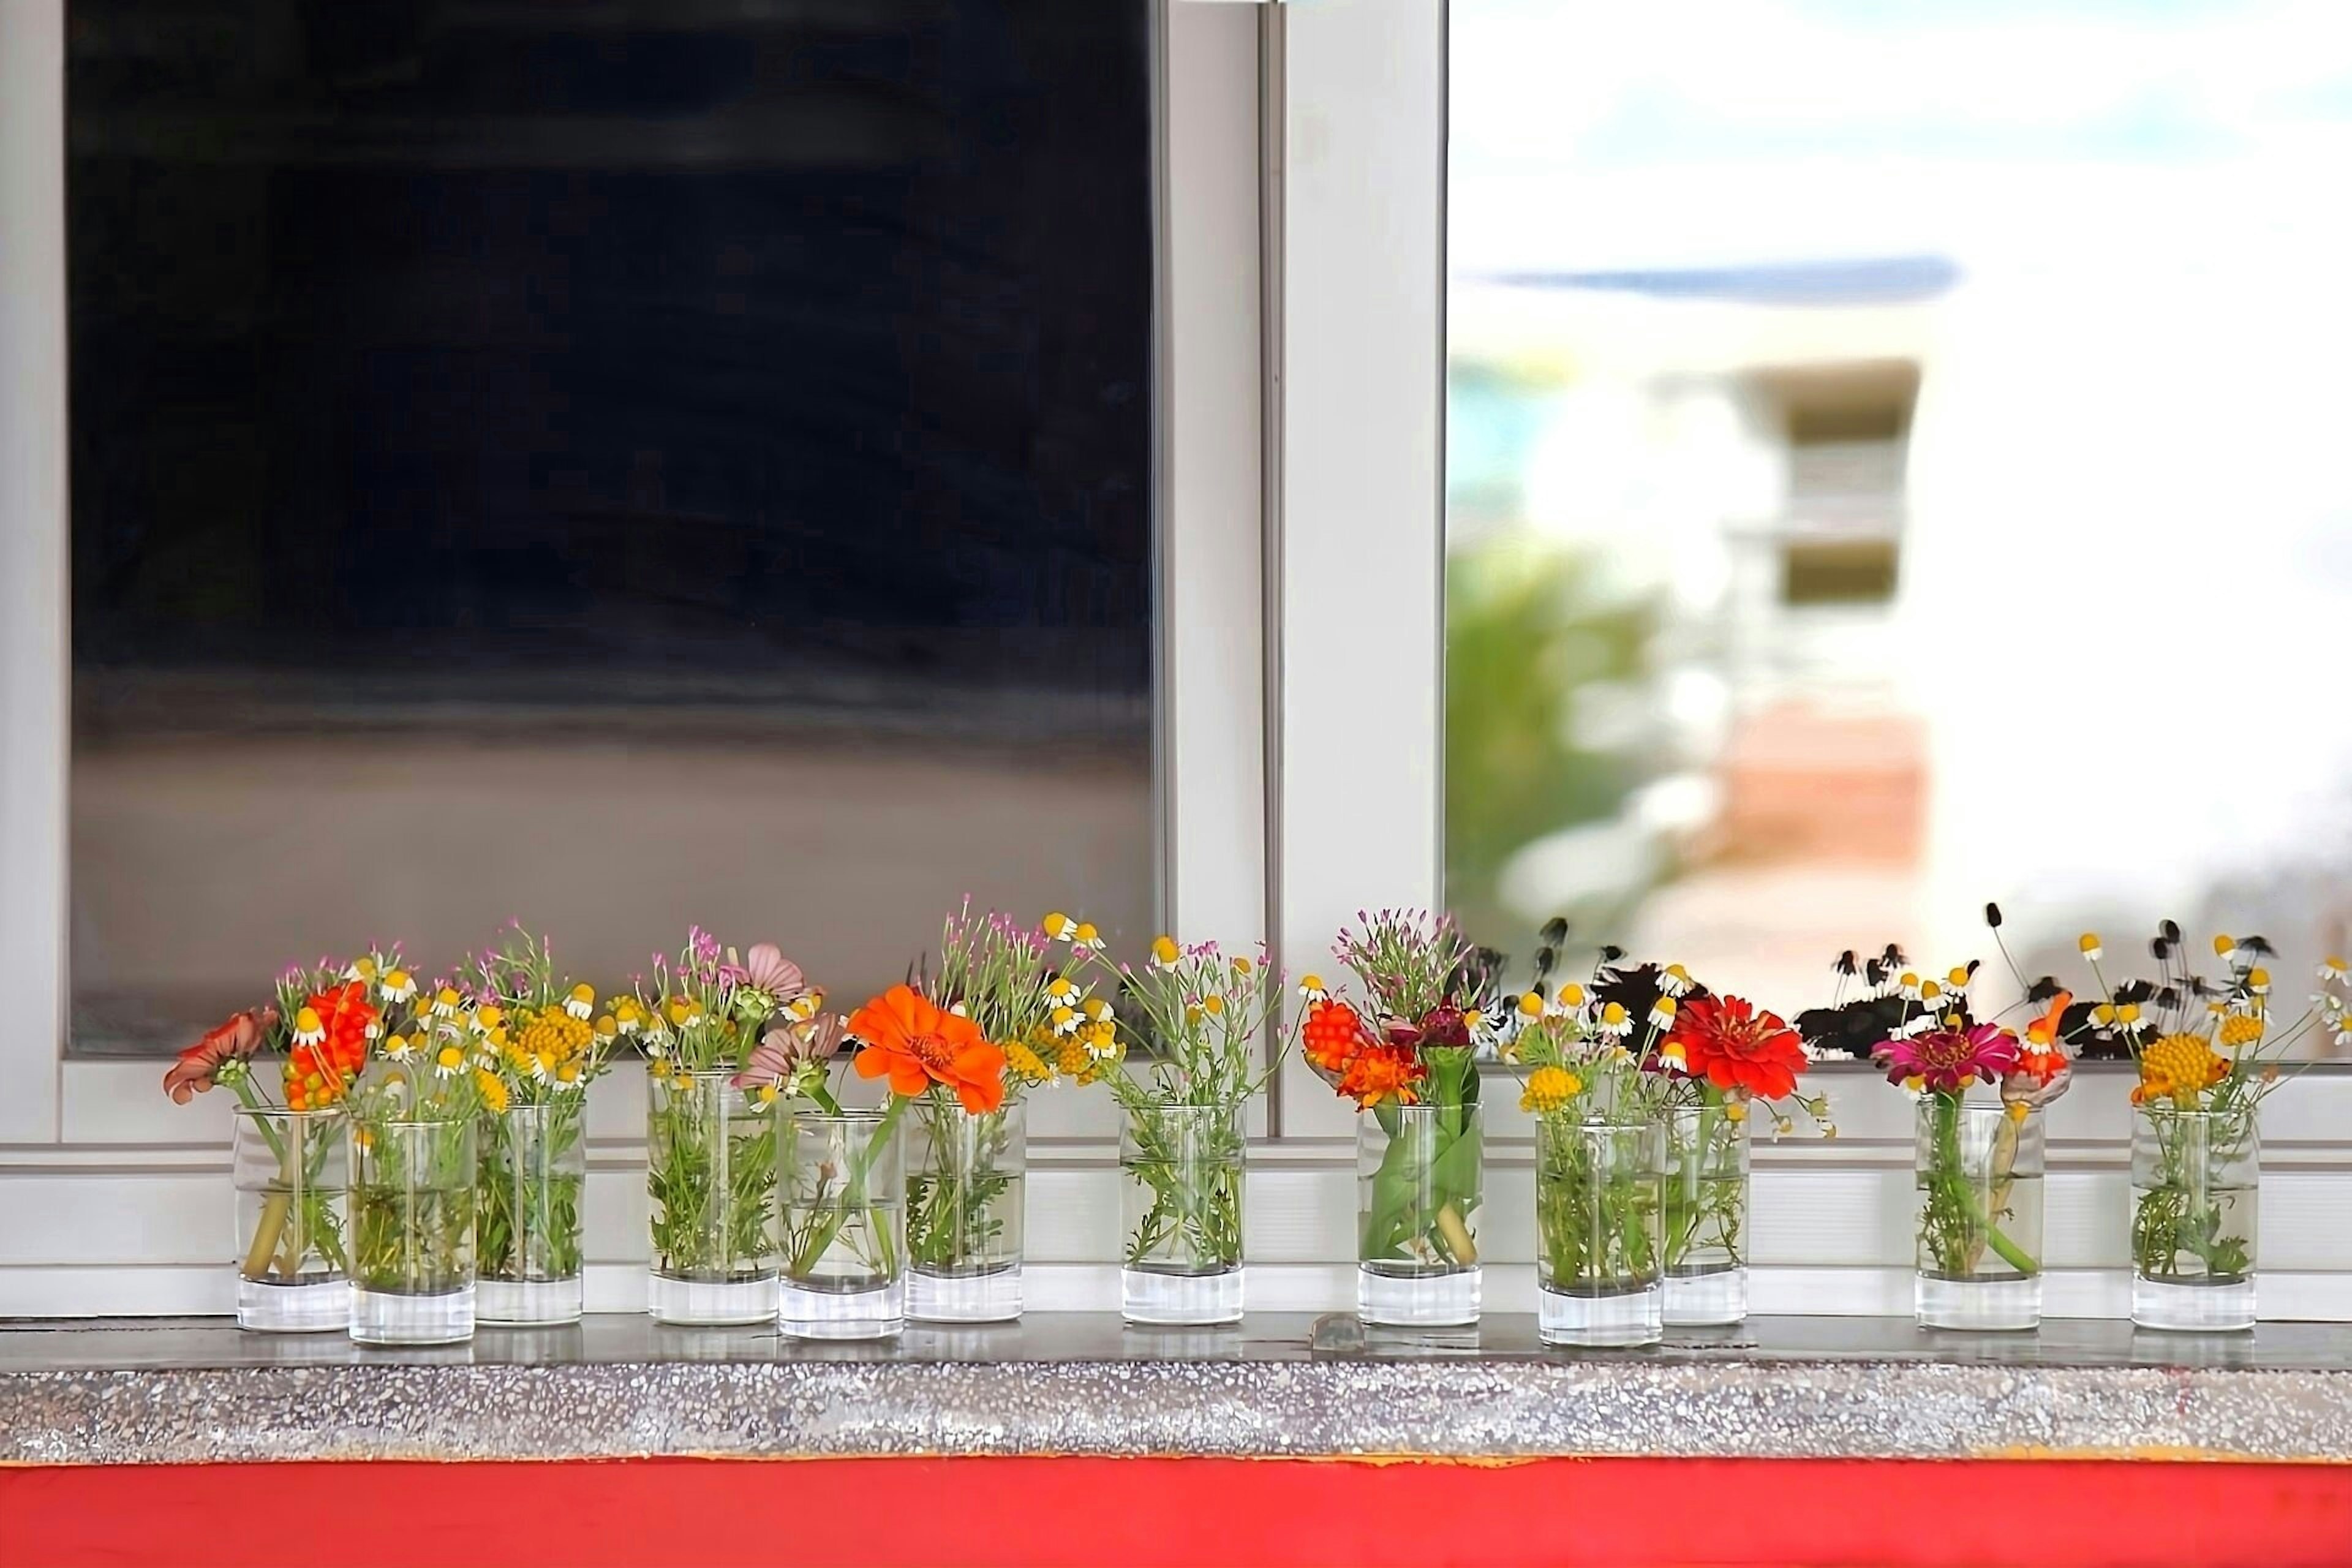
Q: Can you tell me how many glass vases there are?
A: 12